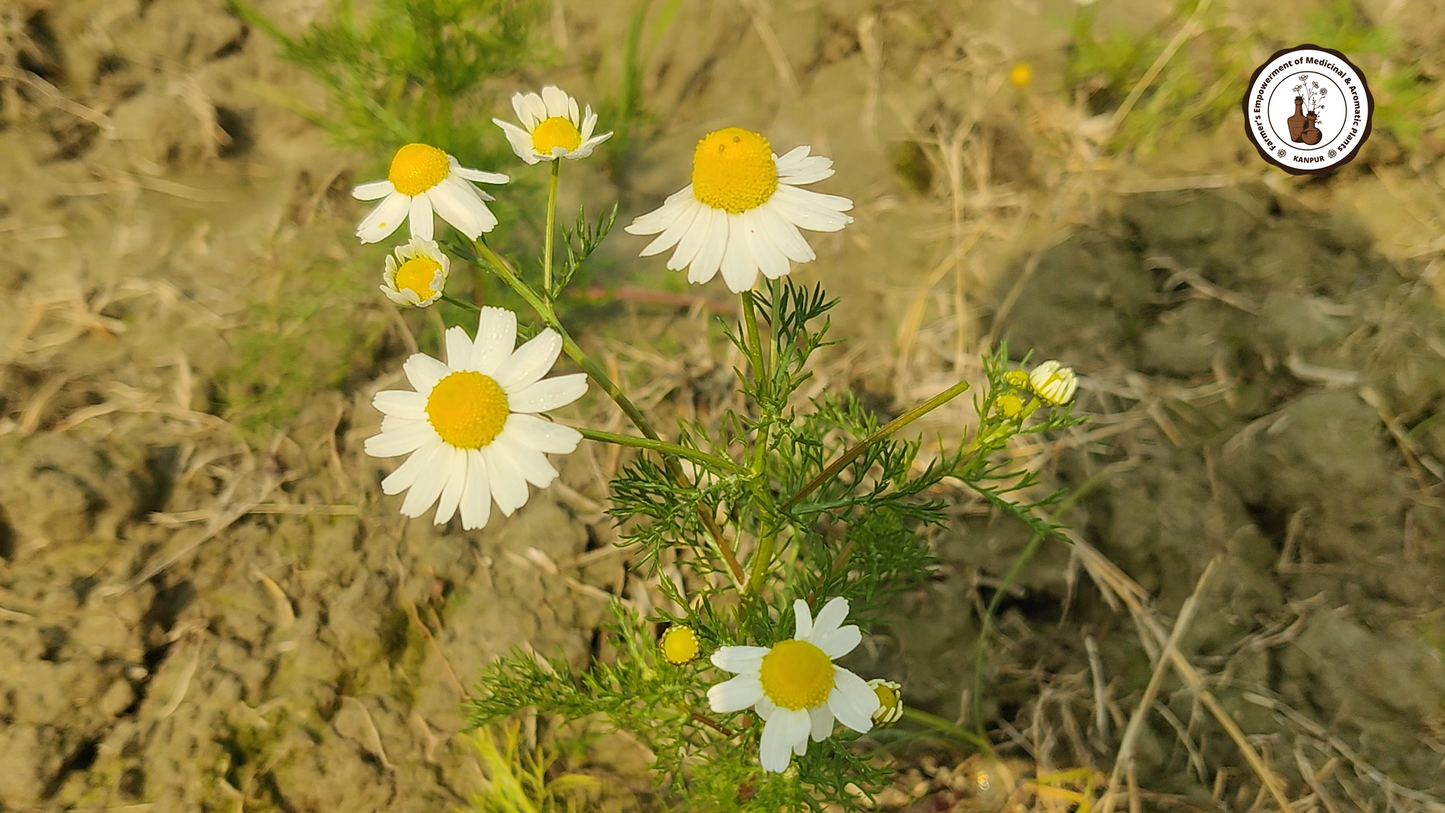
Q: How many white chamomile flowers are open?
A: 6